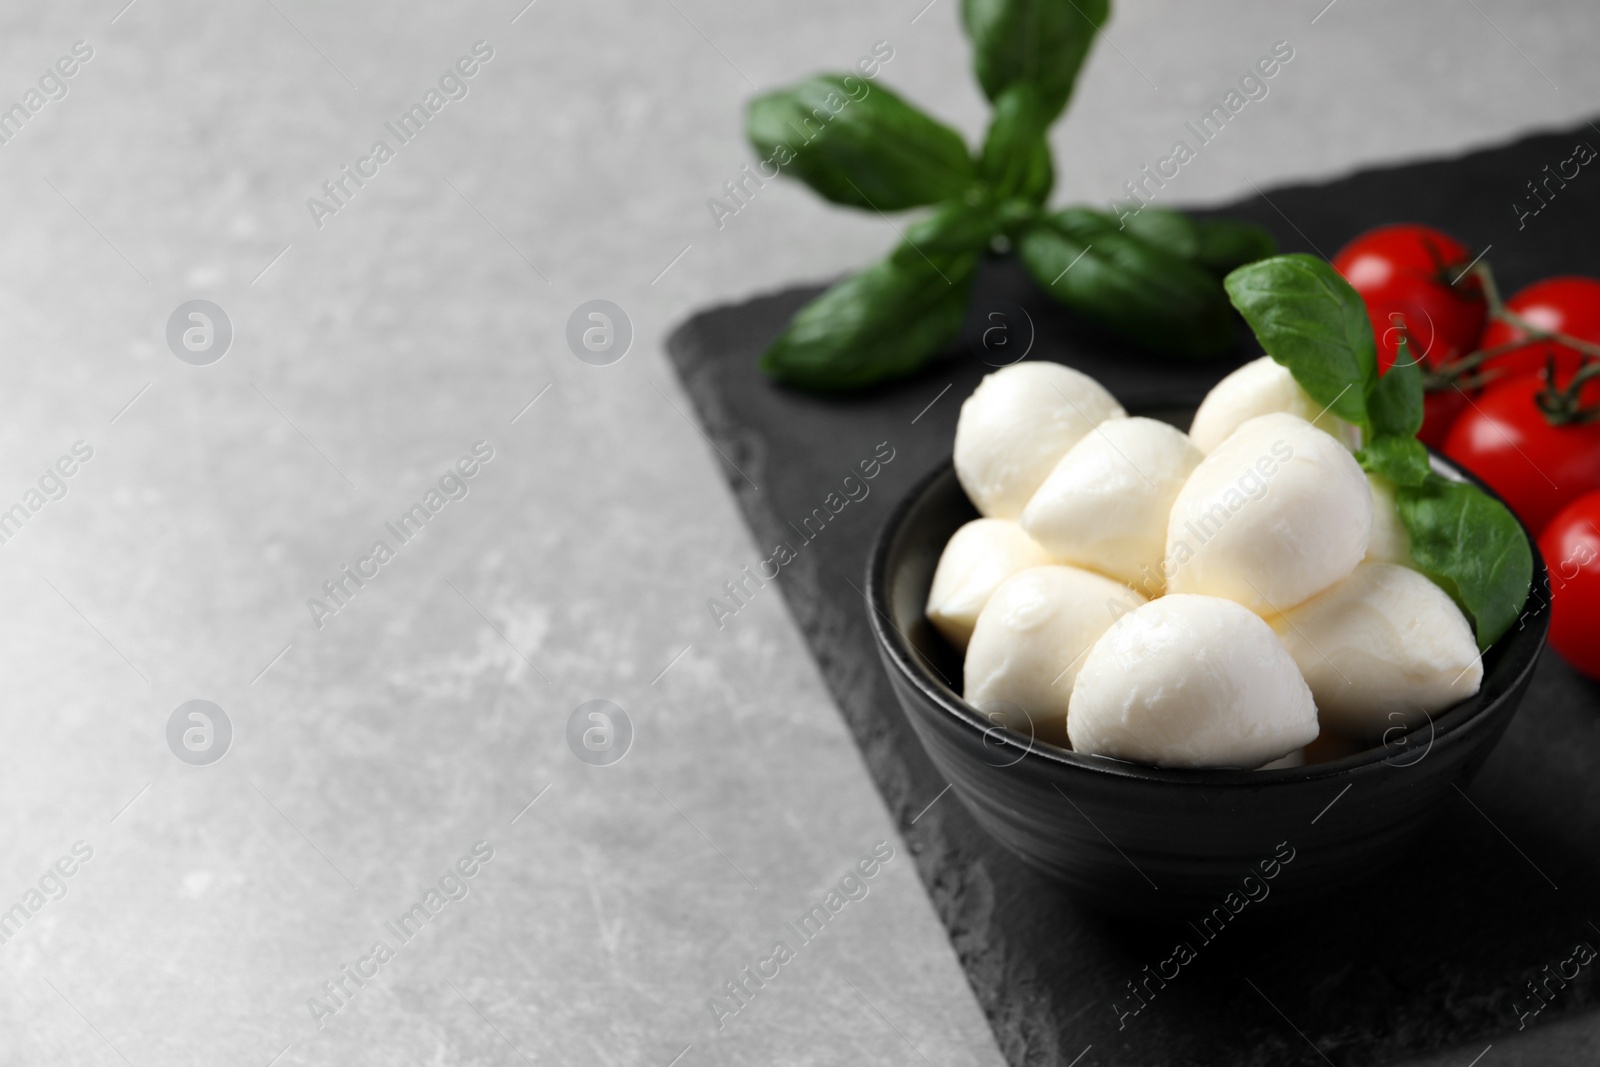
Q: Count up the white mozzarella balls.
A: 9